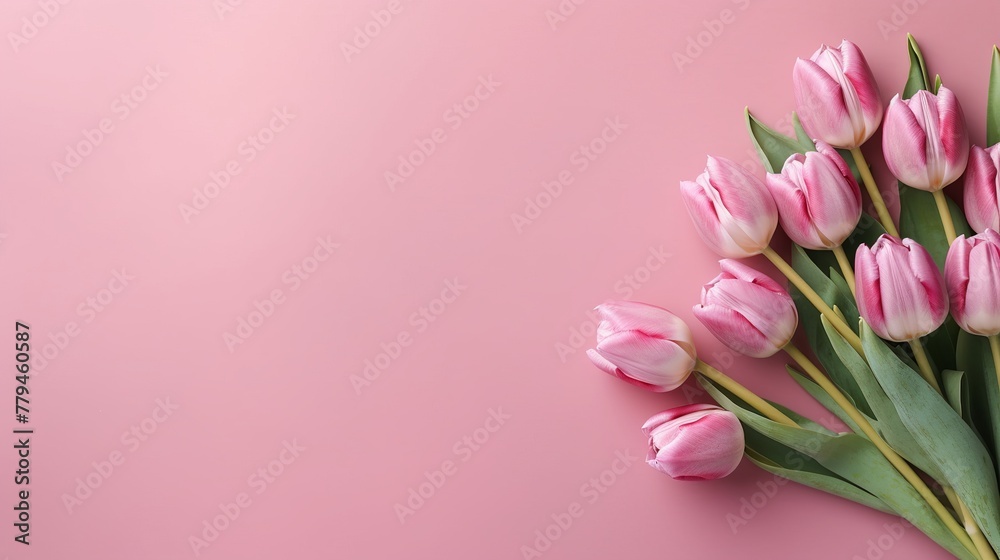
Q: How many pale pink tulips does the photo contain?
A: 10